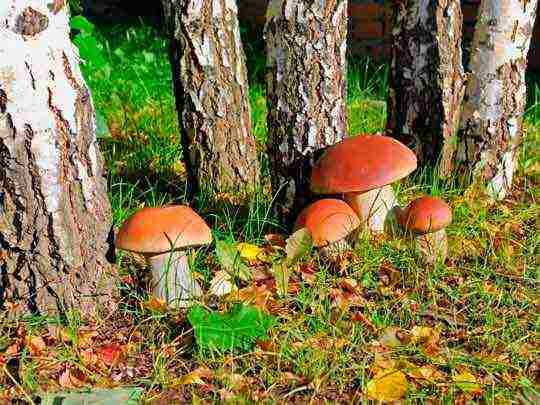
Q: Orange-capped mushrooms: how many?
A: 4